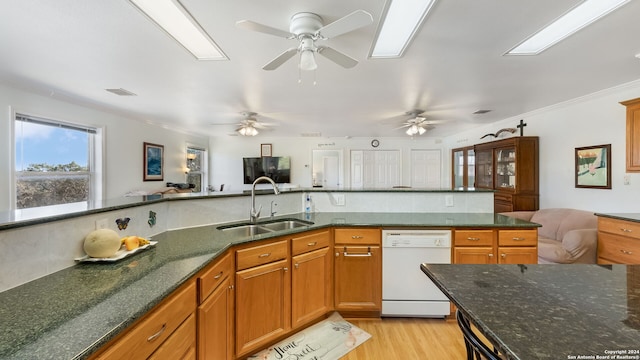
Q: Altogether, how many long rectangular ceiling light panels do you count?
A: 3